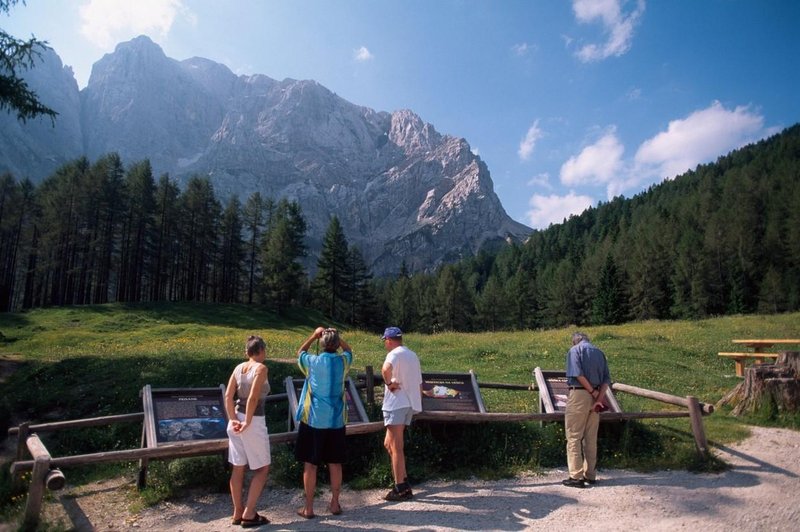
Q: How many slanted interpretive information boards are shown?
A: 4